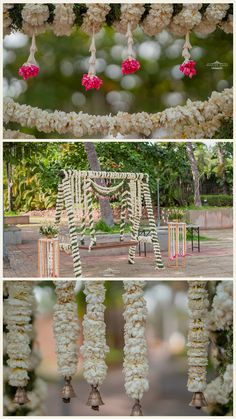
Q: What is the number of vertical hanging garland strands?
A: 5